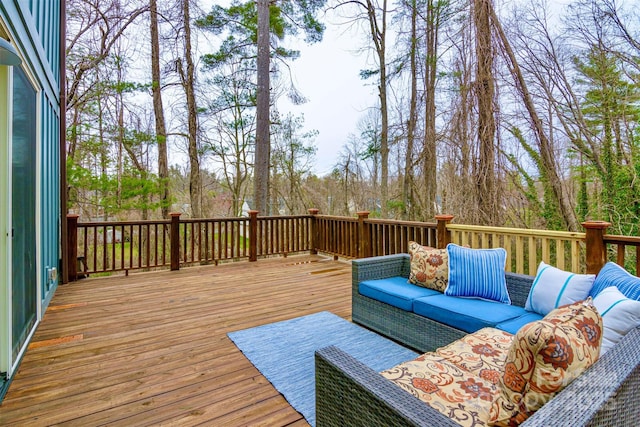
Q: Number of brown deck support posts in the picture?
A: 7